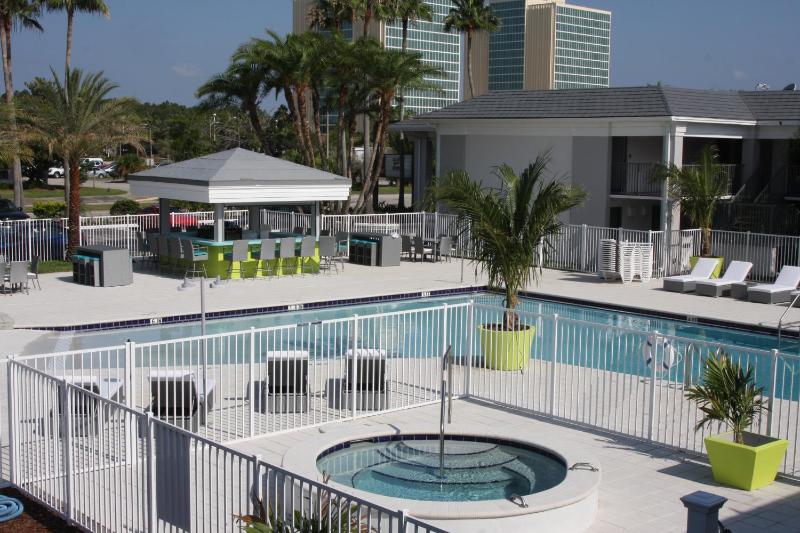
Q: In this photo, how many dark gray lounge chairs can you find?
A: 4